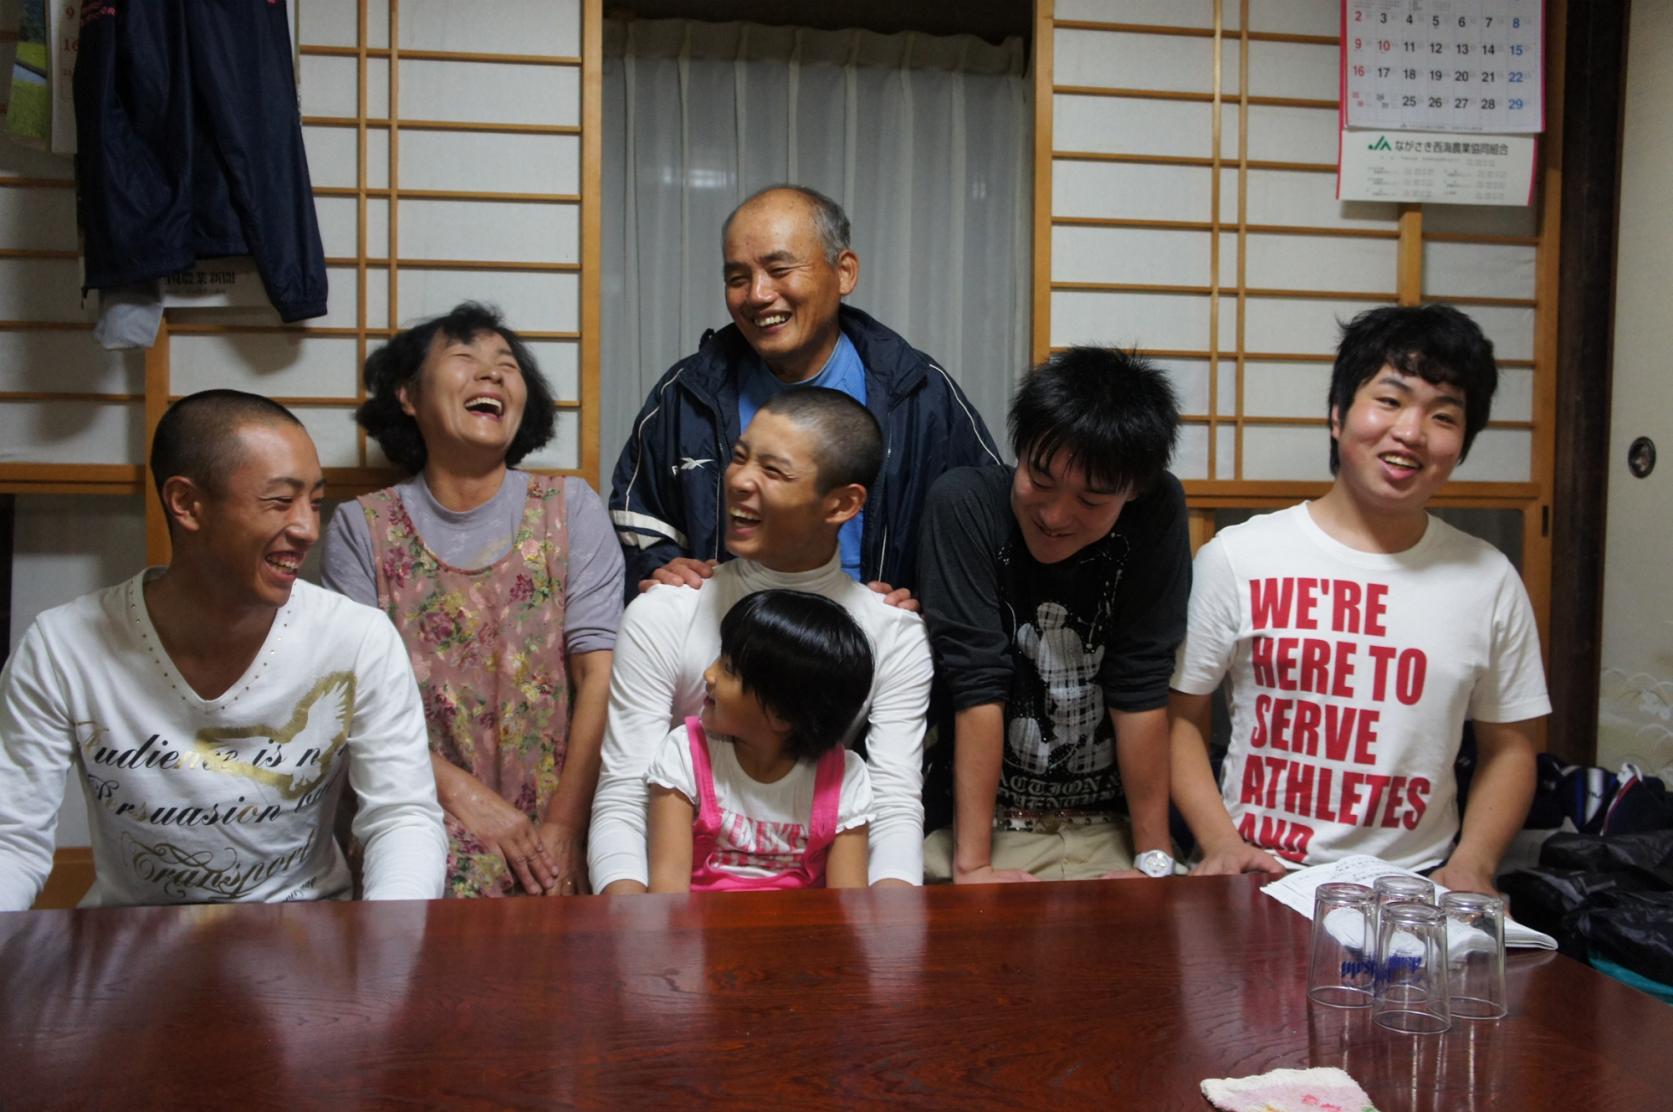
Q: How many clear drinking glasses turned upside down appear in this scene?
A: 4